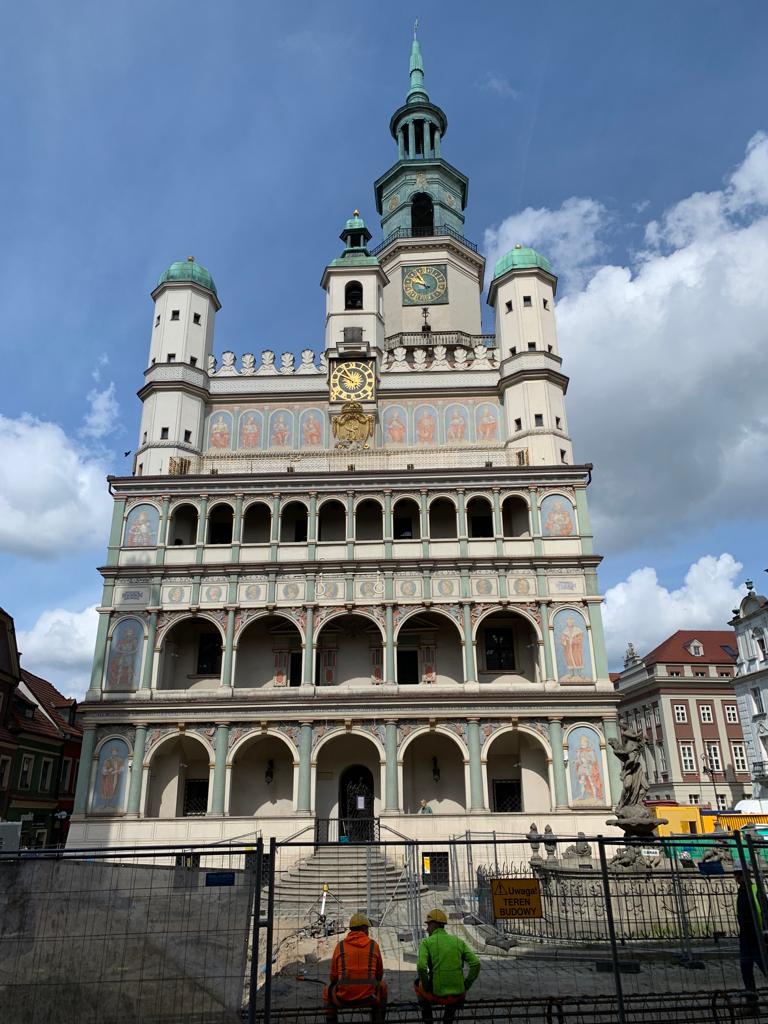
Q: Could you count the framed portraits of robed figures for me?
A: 14